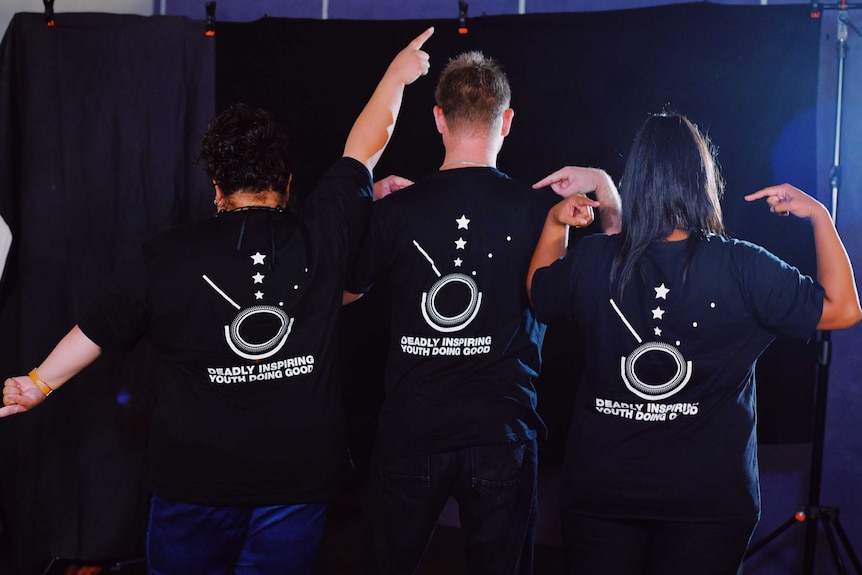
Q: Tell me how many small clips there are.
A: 4